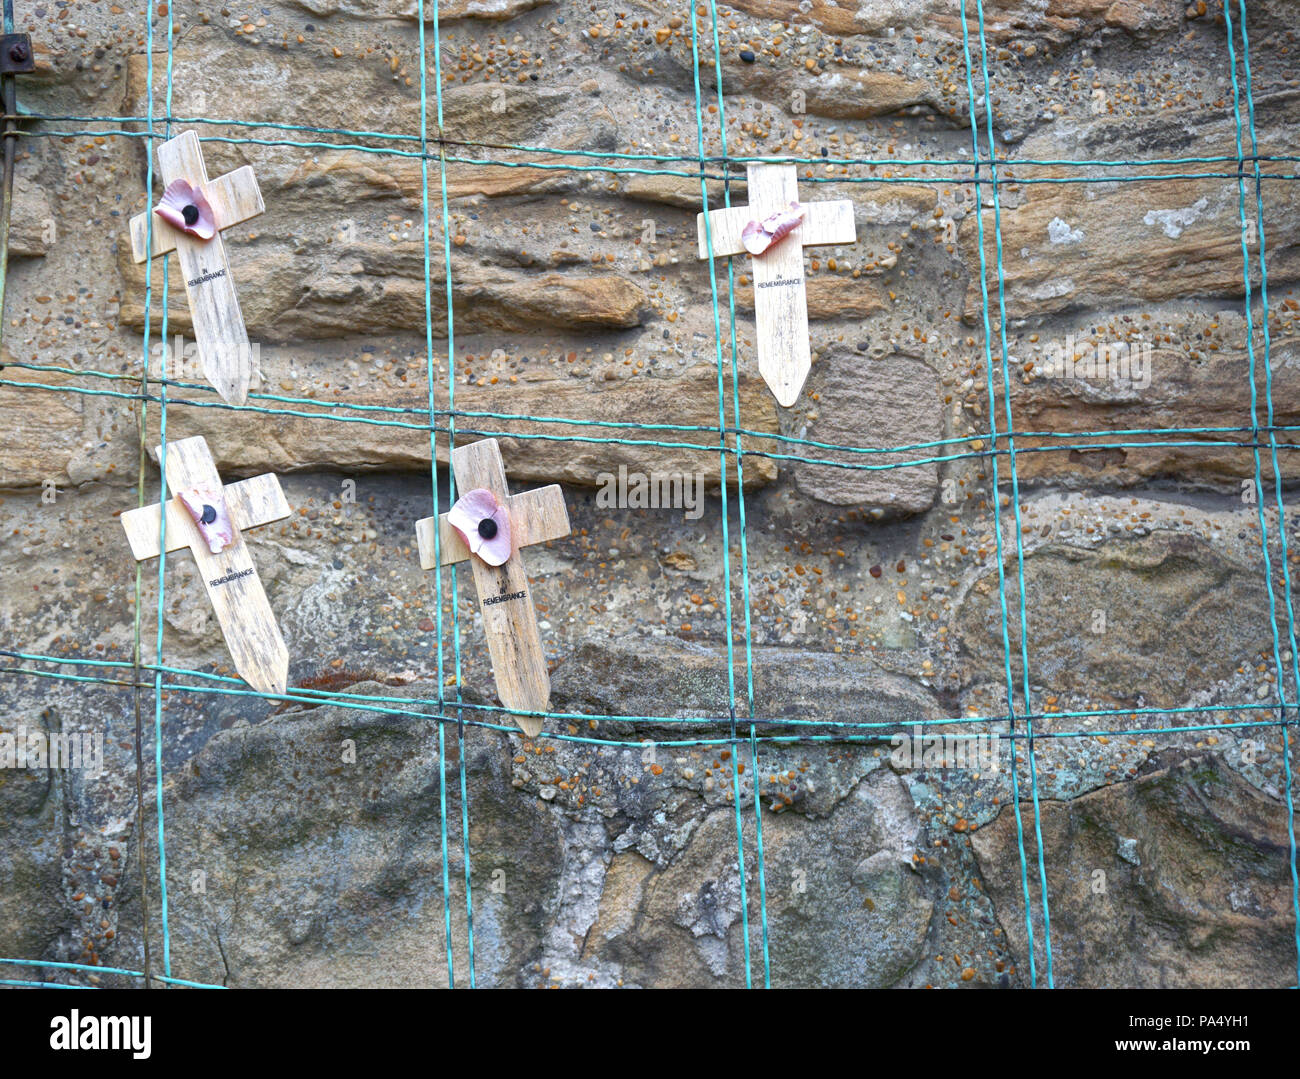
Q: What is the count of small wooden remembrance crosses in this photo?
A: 4